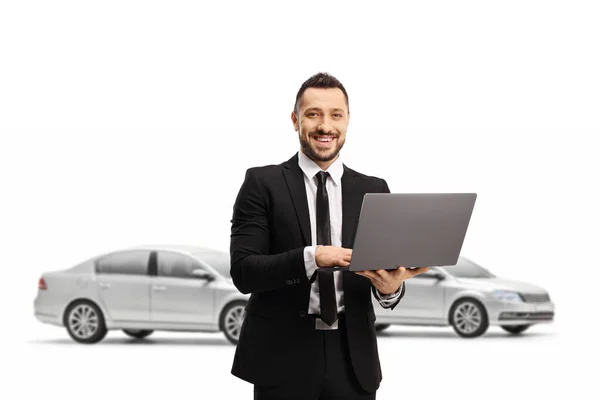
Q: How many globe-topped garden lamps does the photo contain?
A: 0